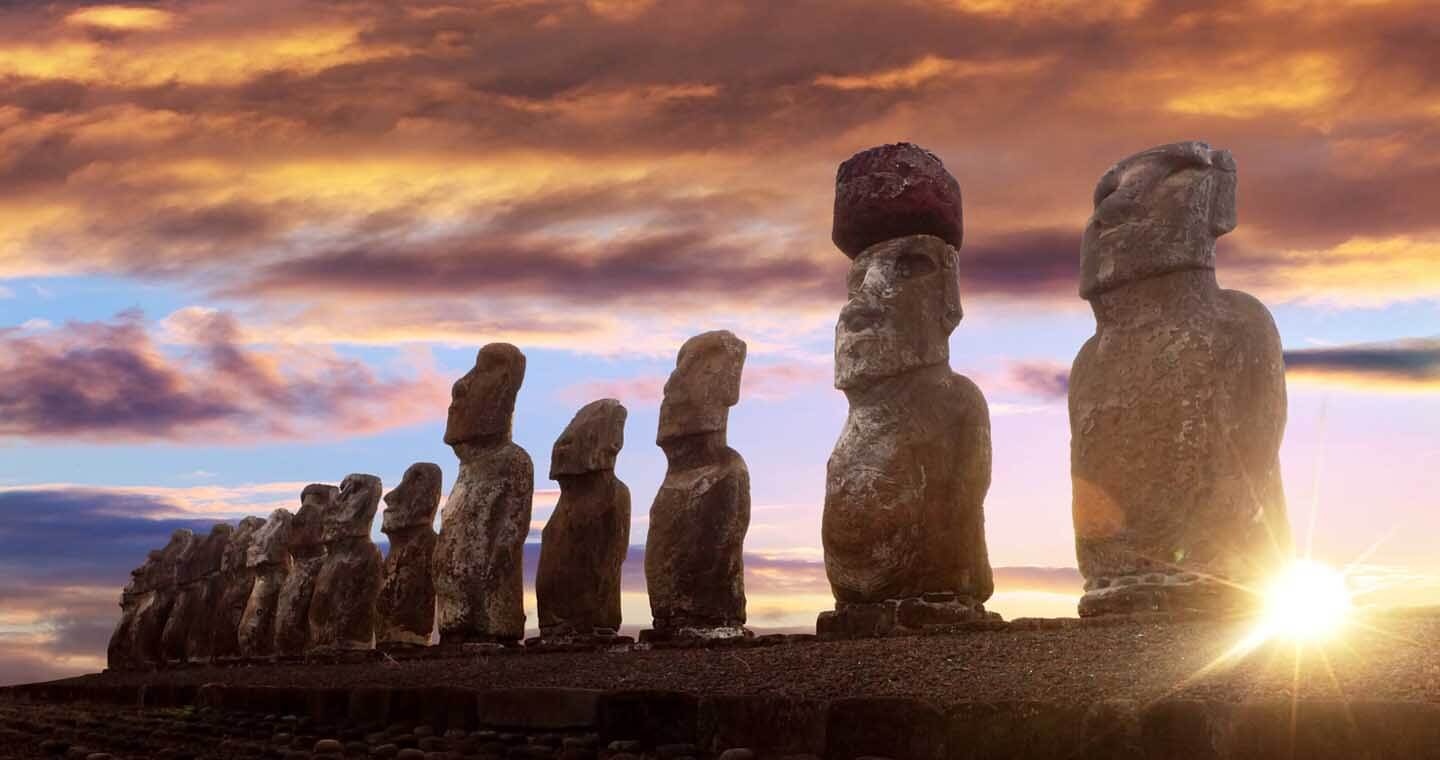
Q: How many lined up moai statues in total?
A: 15